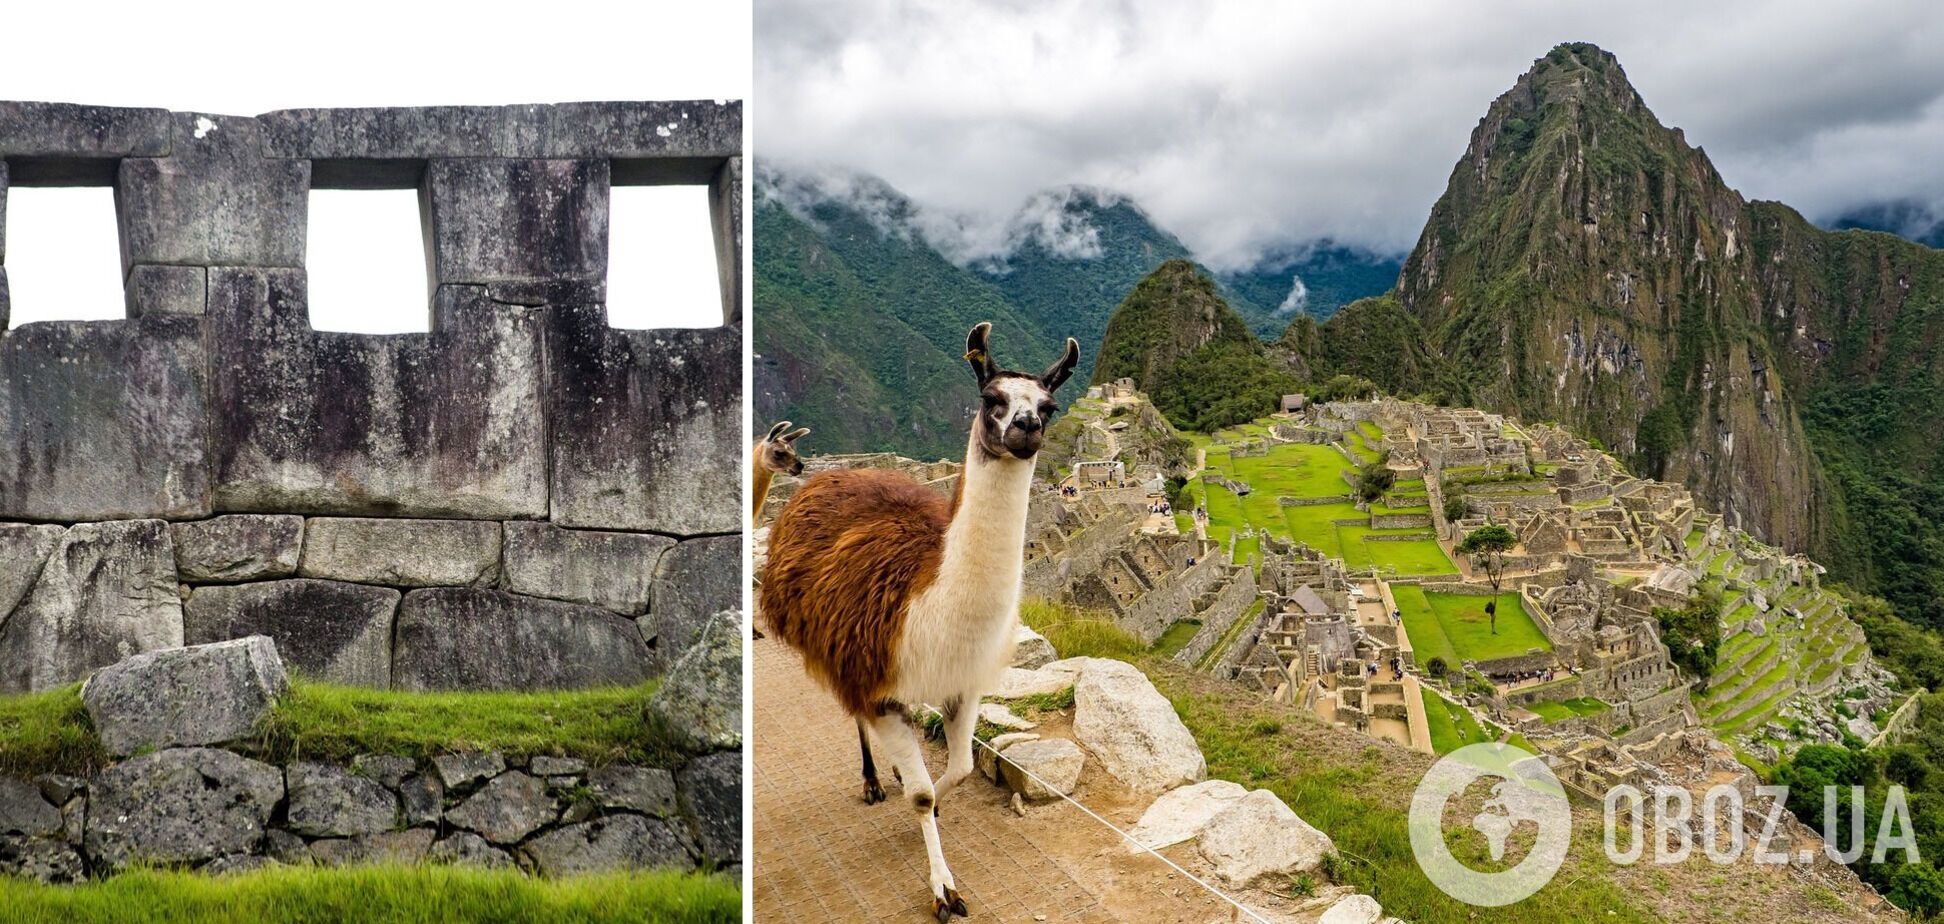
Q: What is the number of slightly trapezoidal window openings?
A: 3